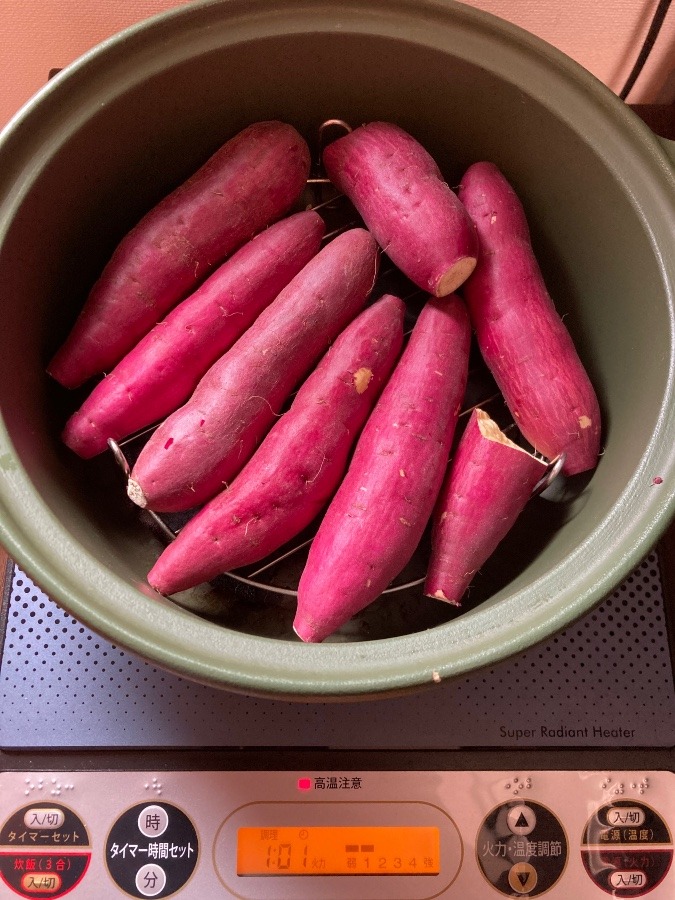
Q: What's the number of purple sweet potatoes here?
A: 8